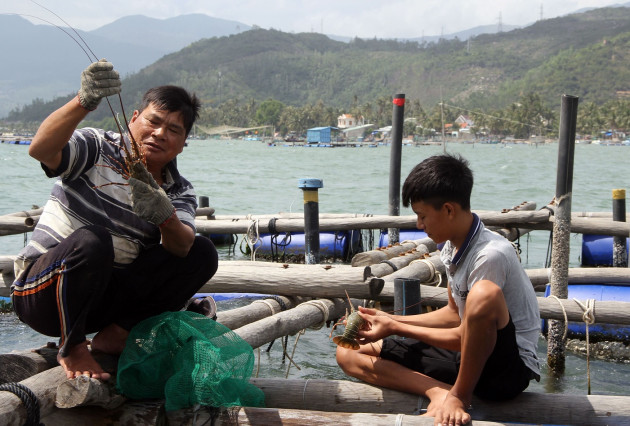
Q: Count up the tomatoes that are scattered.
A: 0